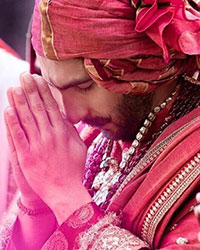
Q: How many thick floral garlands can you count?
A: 0